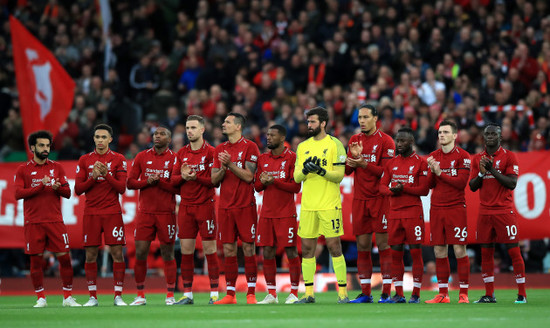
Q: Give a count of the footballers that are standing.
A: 11